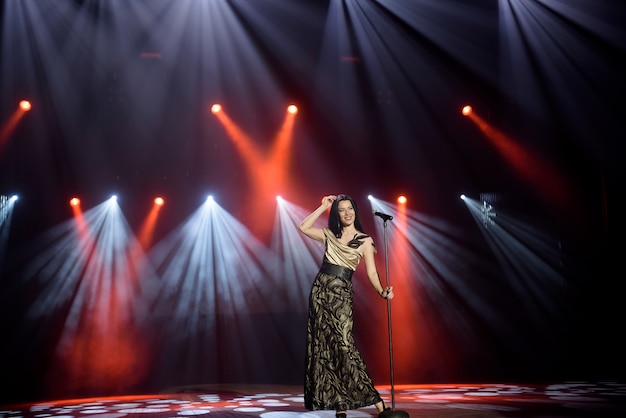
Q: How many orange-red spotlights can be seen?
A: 7